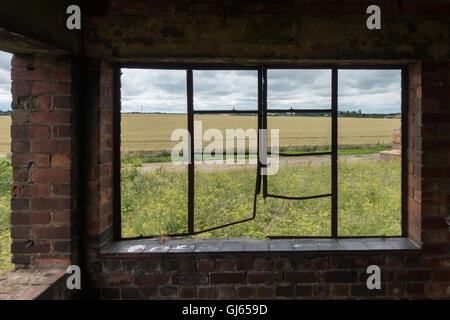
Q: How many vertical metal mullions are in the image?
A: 3